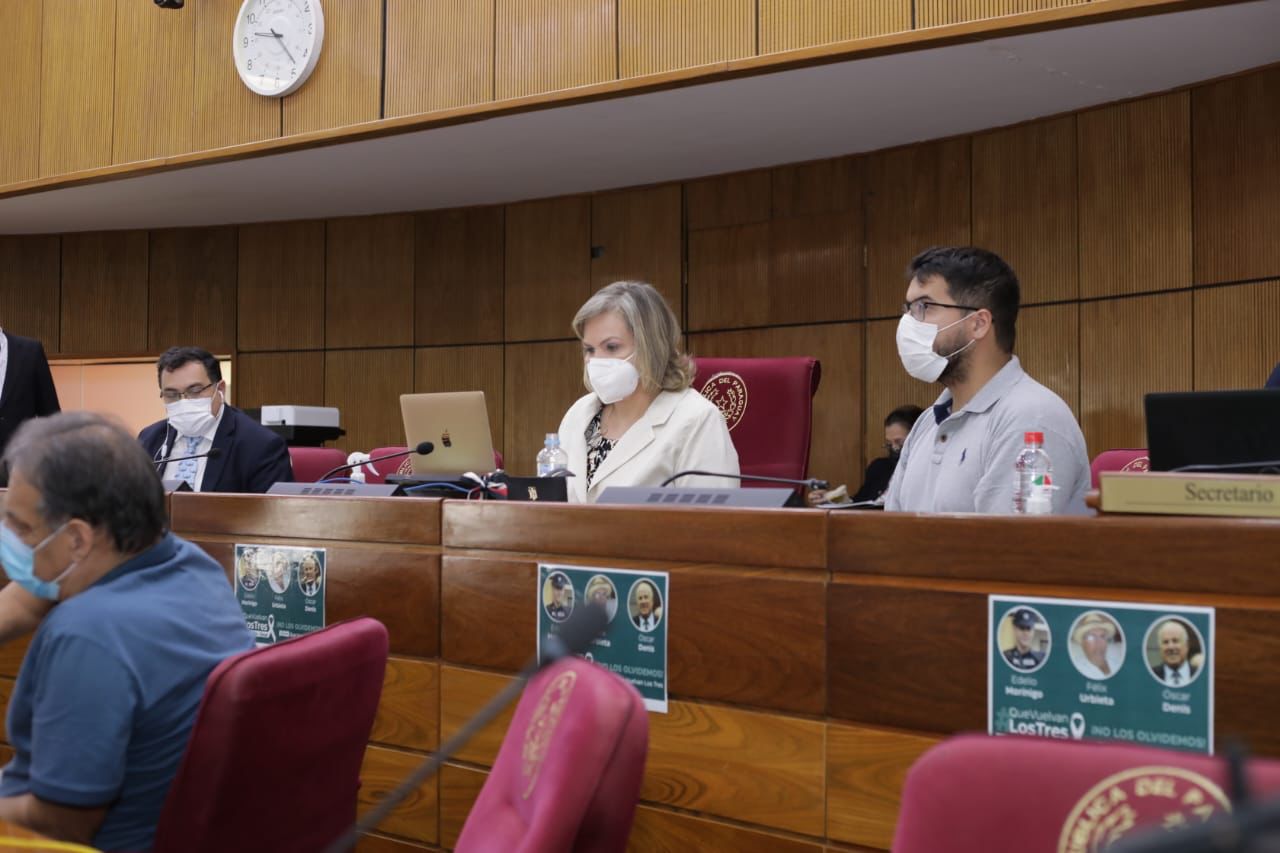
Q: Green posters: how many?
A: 3